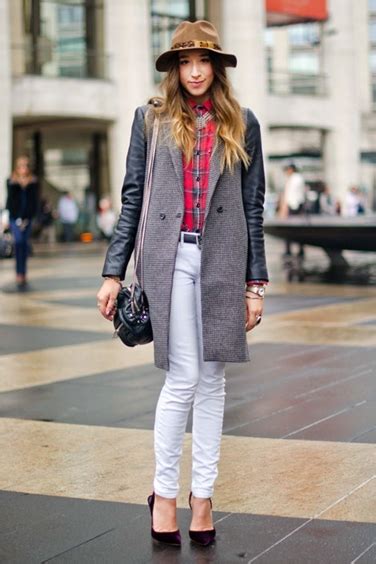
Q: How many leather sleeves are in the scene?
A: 2